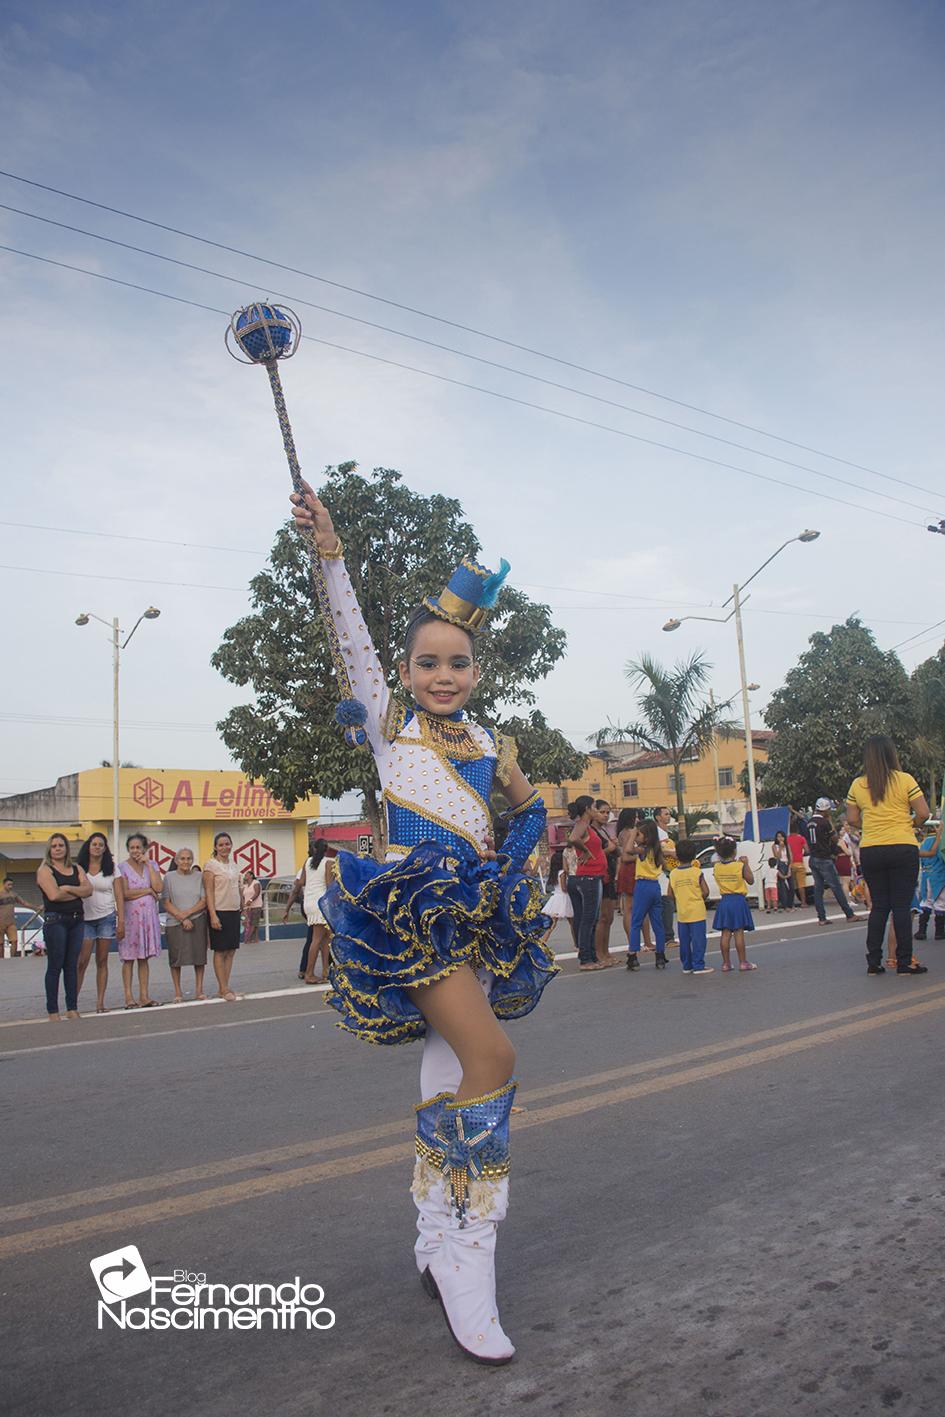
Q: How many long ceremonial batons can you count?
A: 1